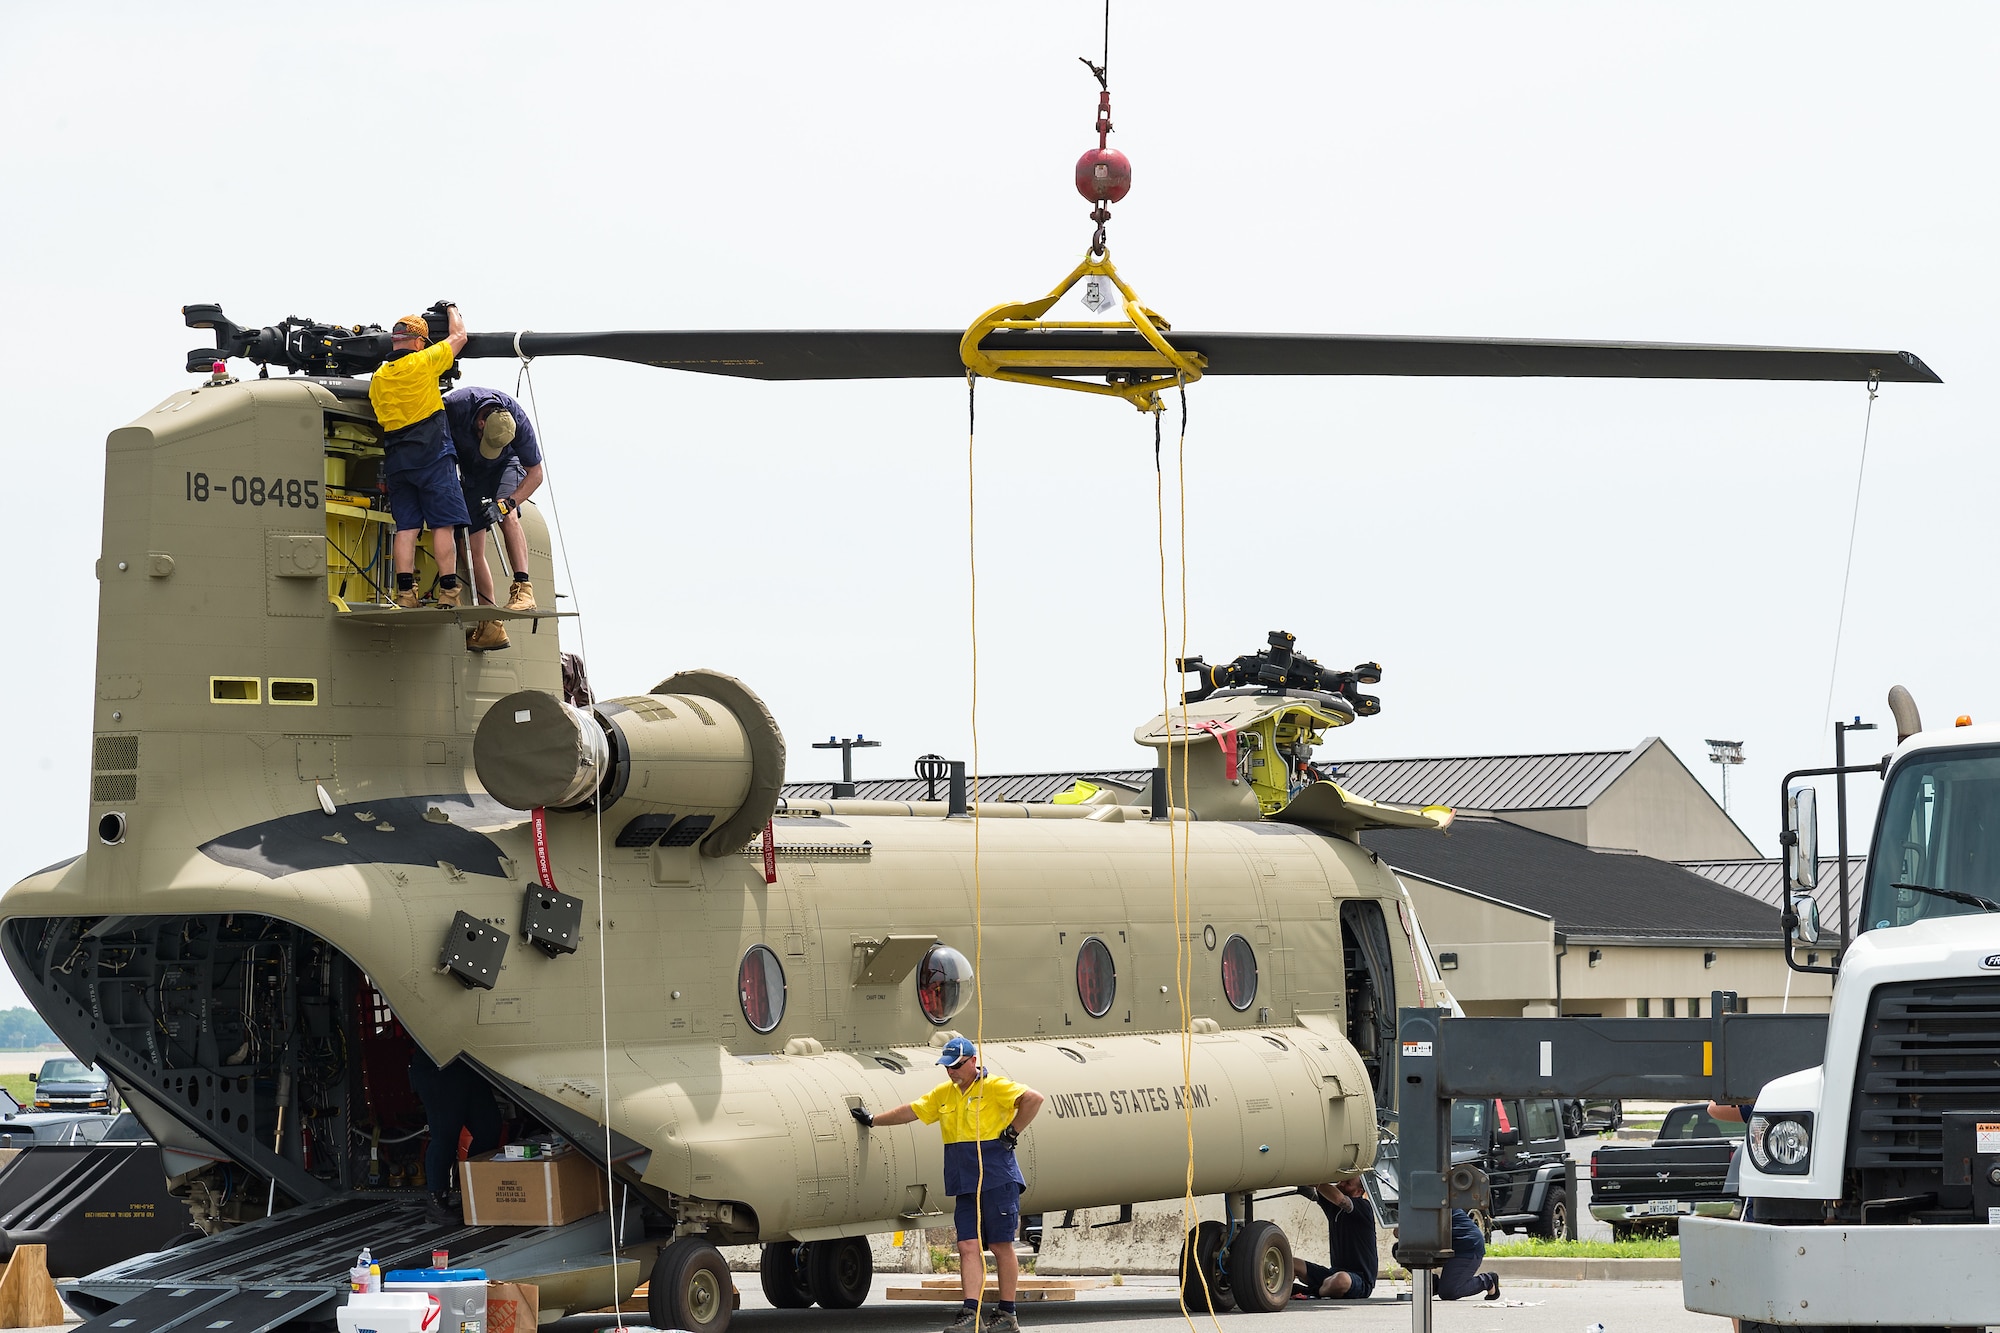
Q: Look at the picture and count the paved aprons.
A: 1